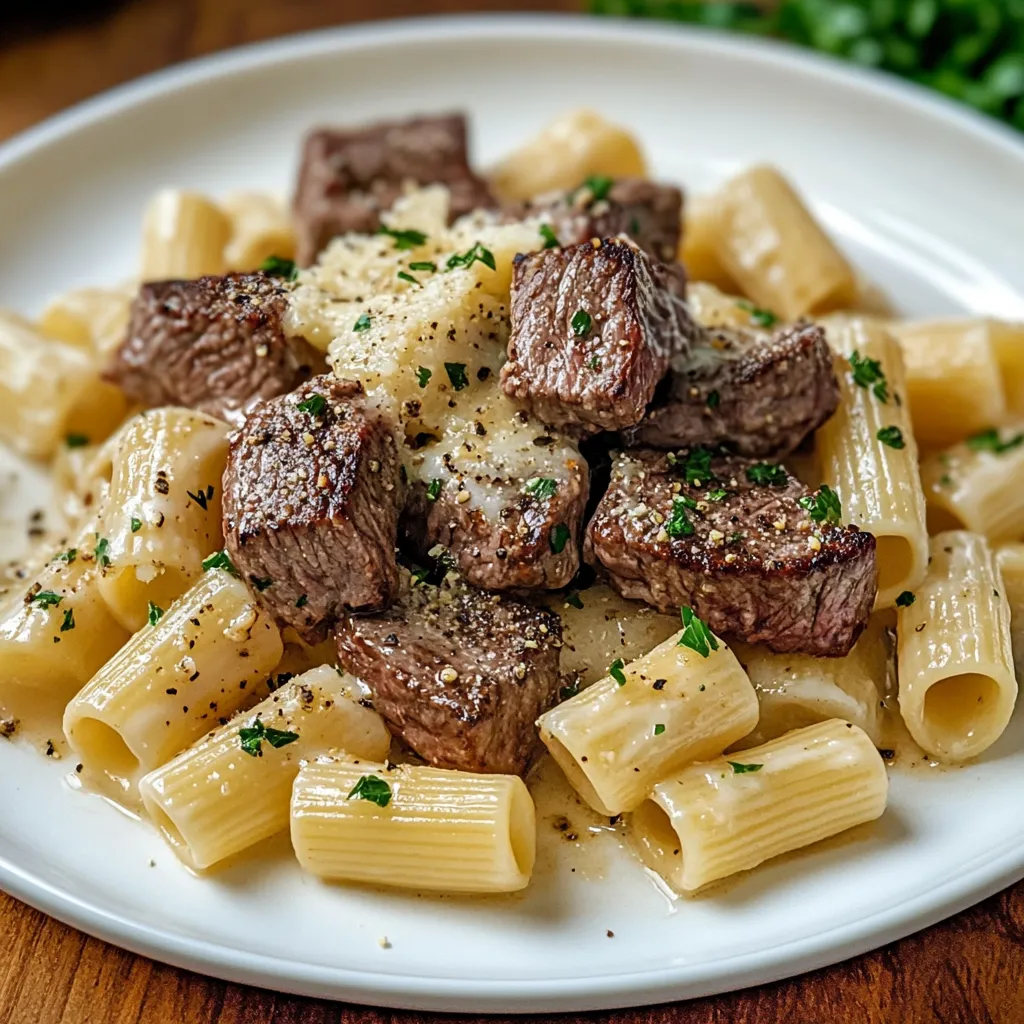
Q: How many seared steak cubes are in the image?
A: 9